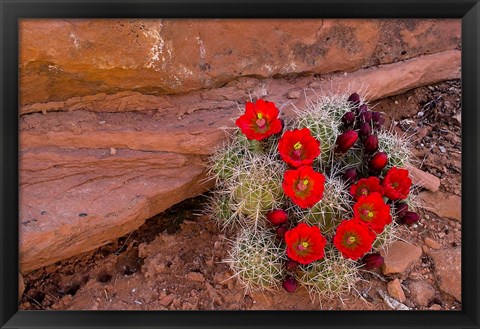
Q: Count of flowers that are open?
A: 8